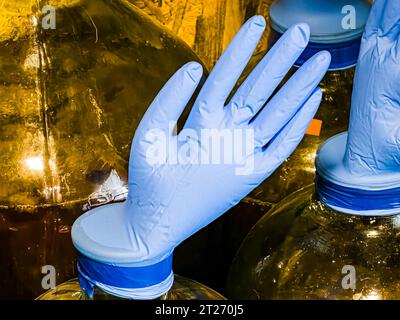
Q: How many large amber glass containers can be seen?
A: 4